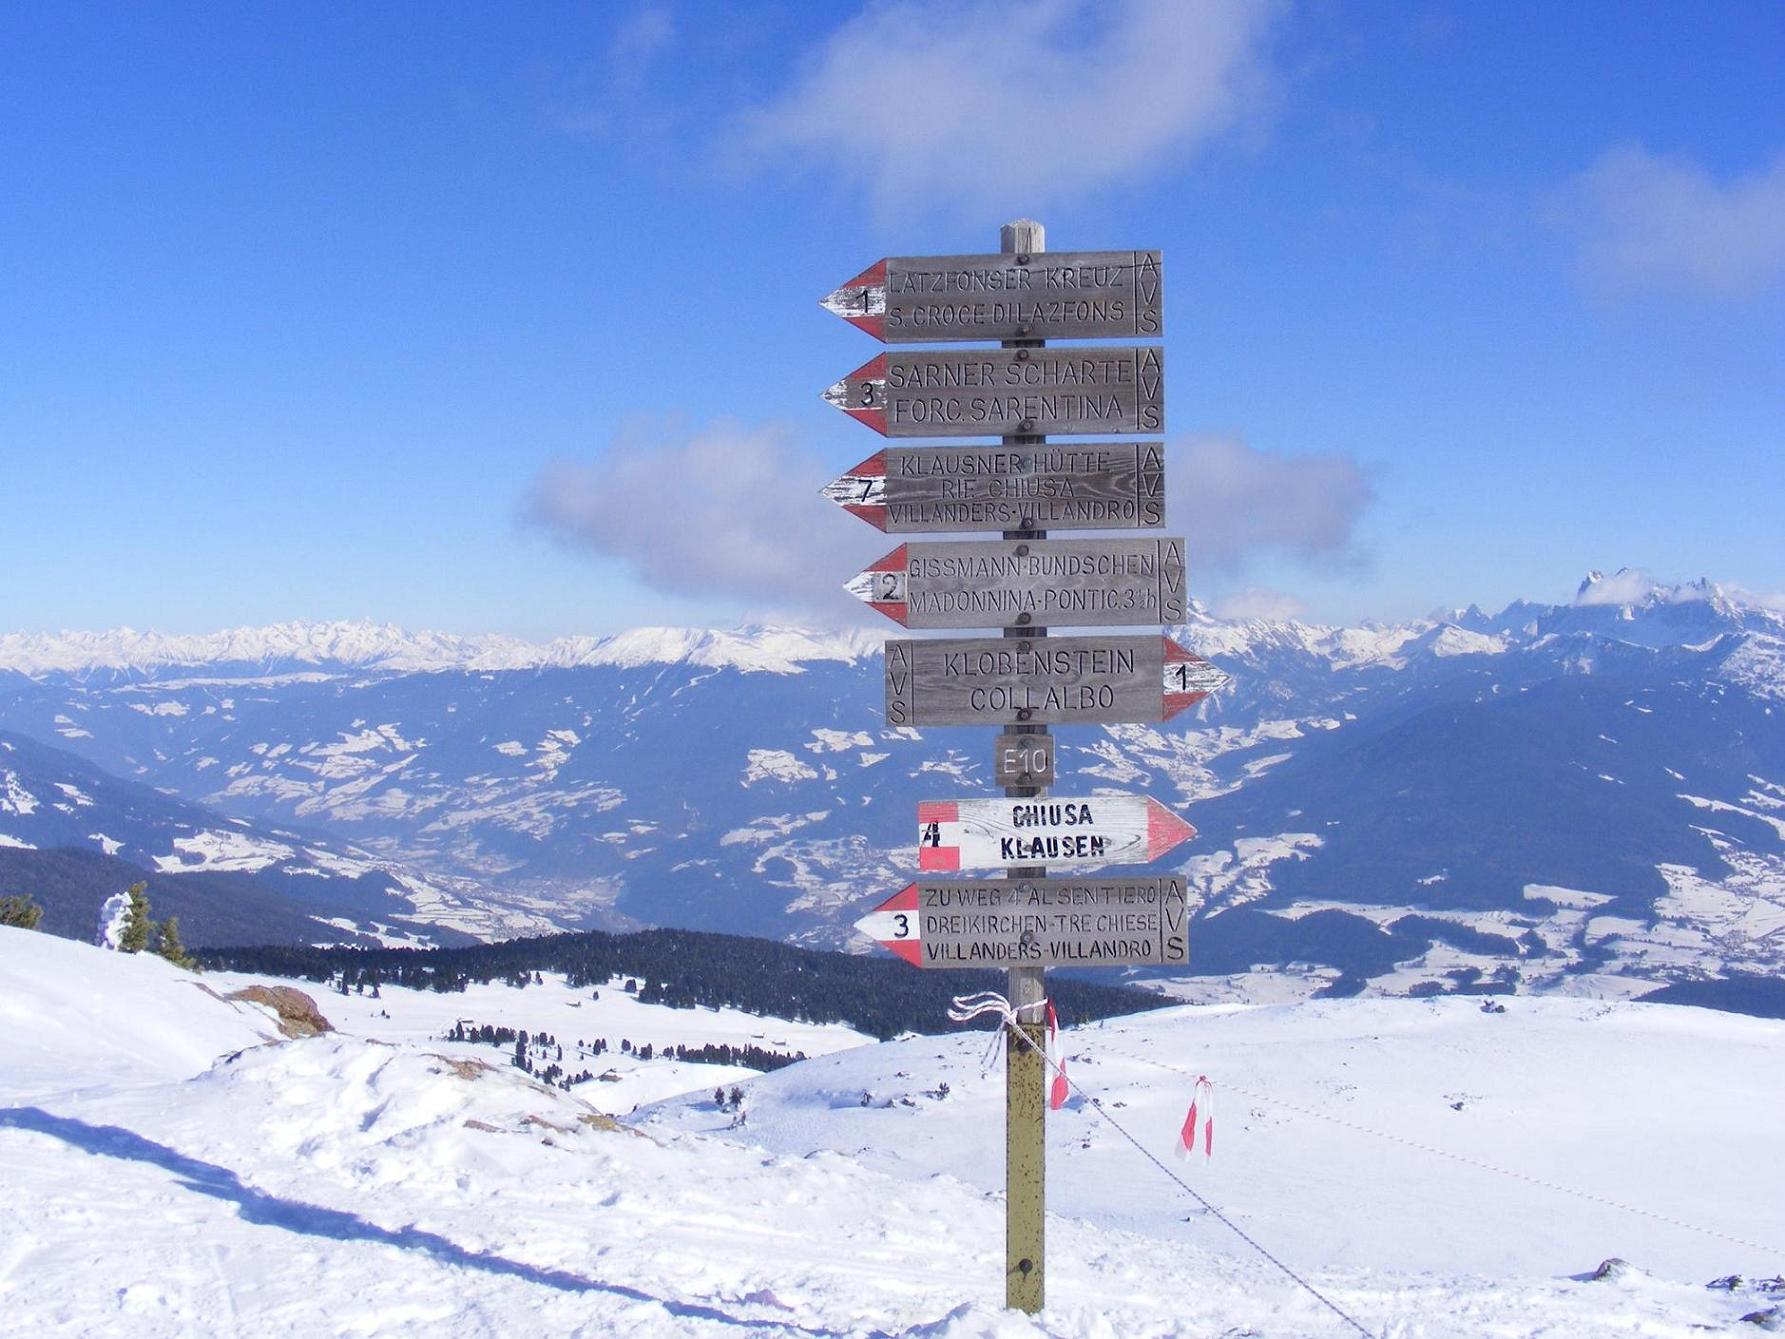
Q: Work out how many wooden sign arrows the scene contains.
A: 7